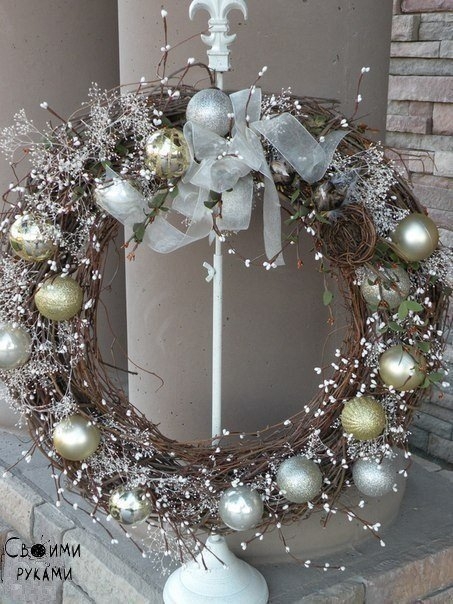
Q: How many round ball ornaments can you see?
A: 15